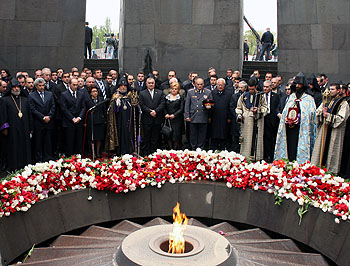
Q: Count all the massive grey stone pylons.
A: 3